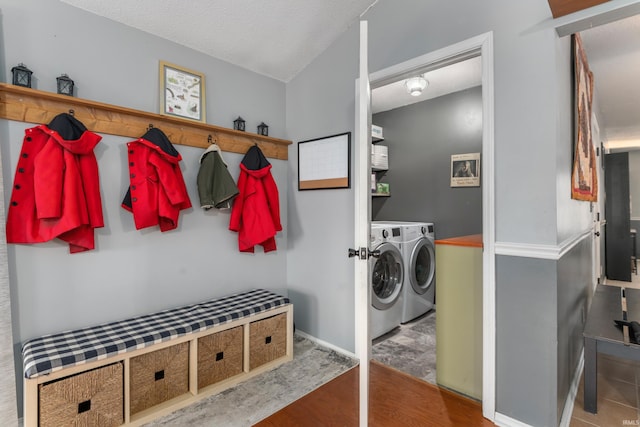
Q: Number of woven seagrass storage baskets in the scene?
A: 4